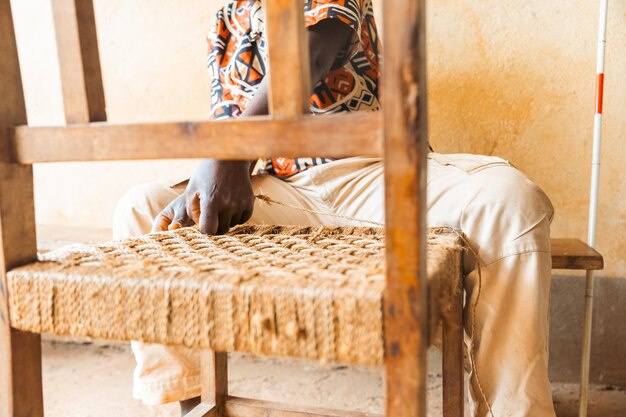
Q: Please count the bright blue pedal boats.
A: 0